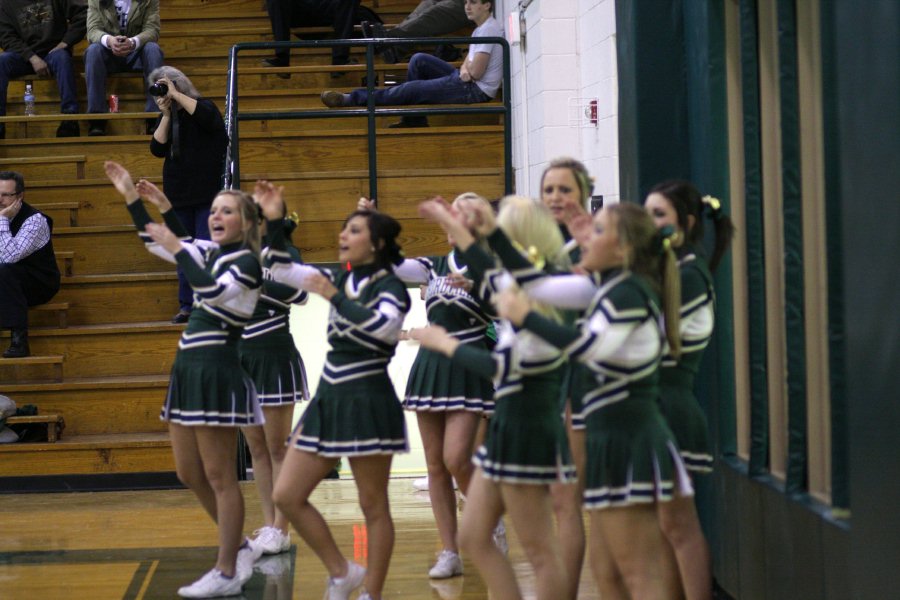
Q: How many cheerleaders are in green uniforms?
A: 8